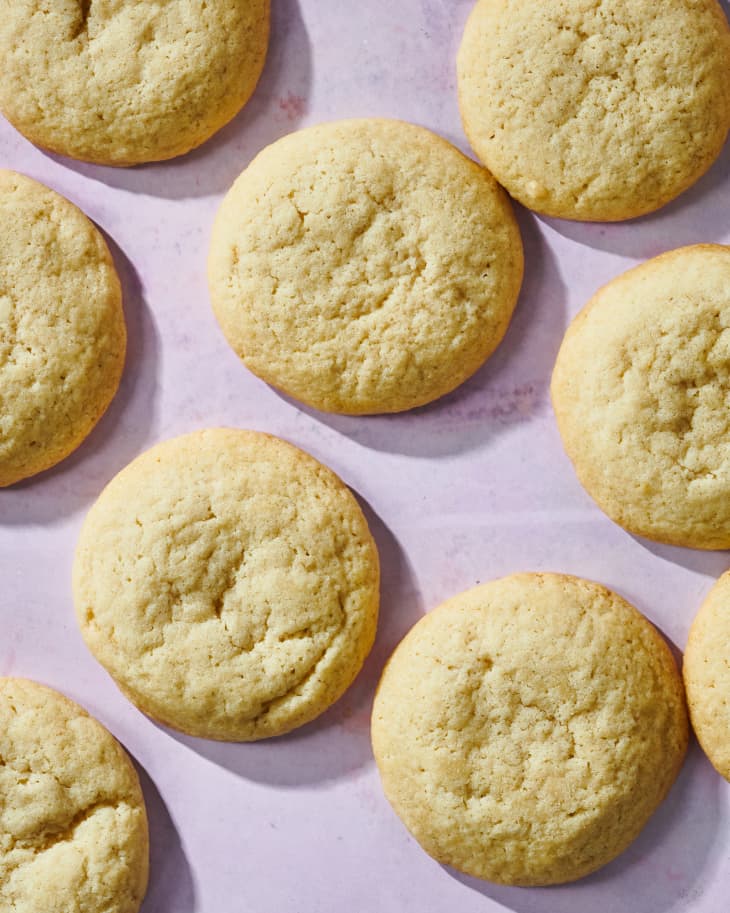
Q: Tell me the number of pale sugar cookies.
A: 9